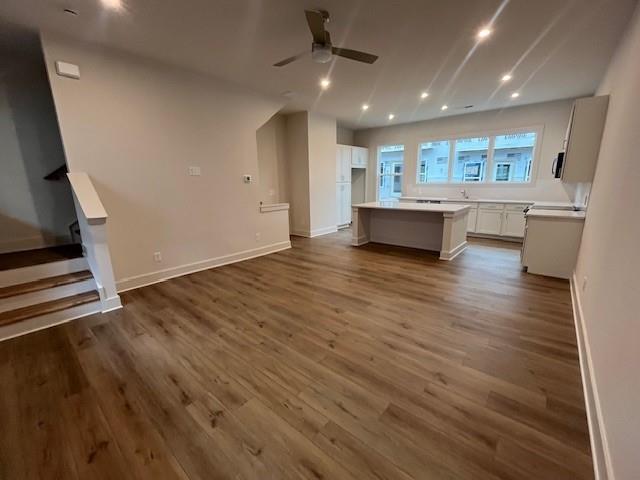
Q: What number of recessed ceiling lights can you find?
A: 9